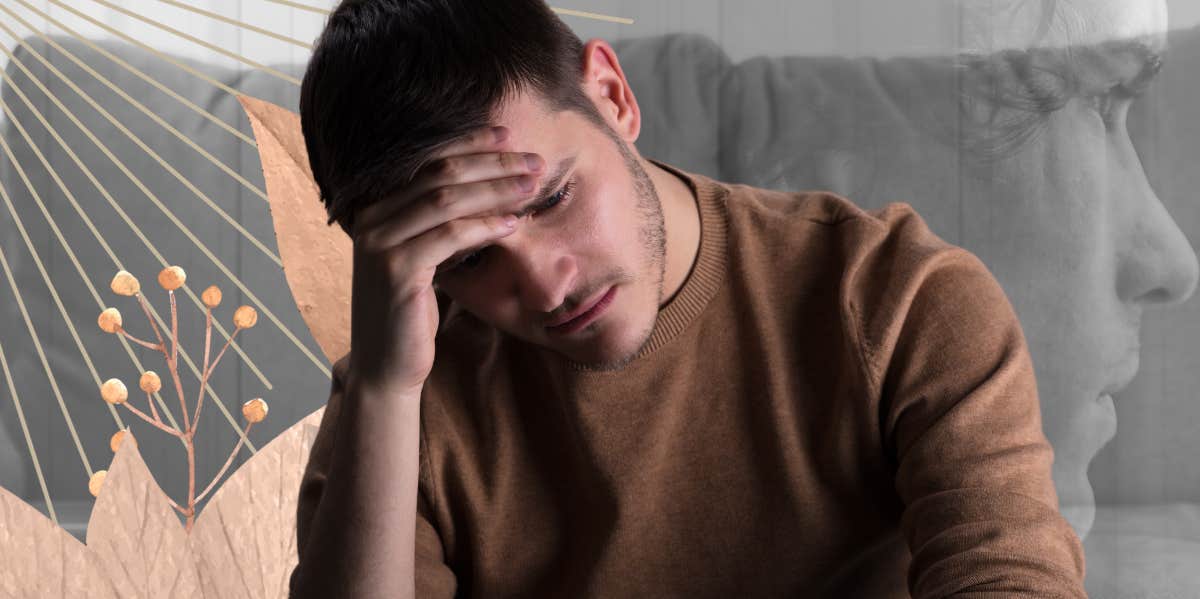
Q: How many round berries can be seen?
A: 10